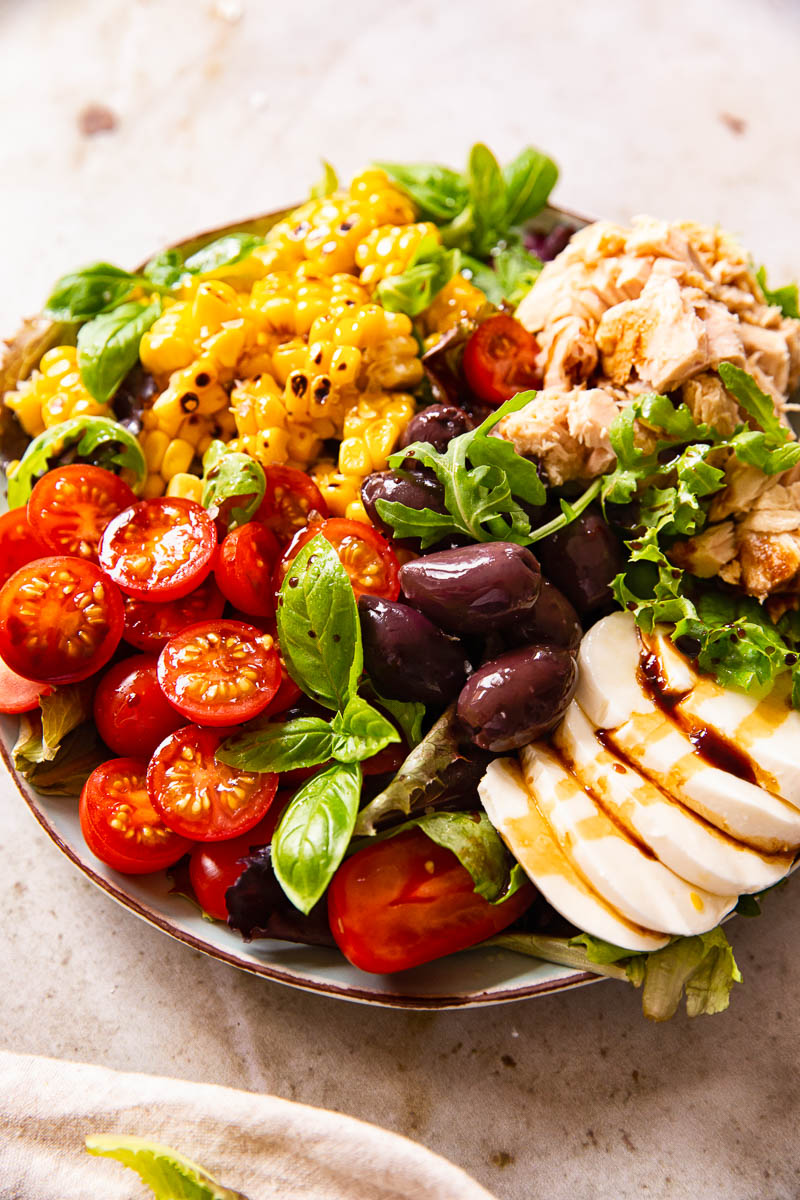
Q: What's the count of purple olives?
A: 7